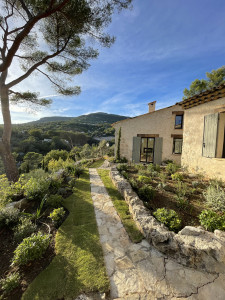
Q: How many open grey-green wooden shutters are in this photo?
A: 3